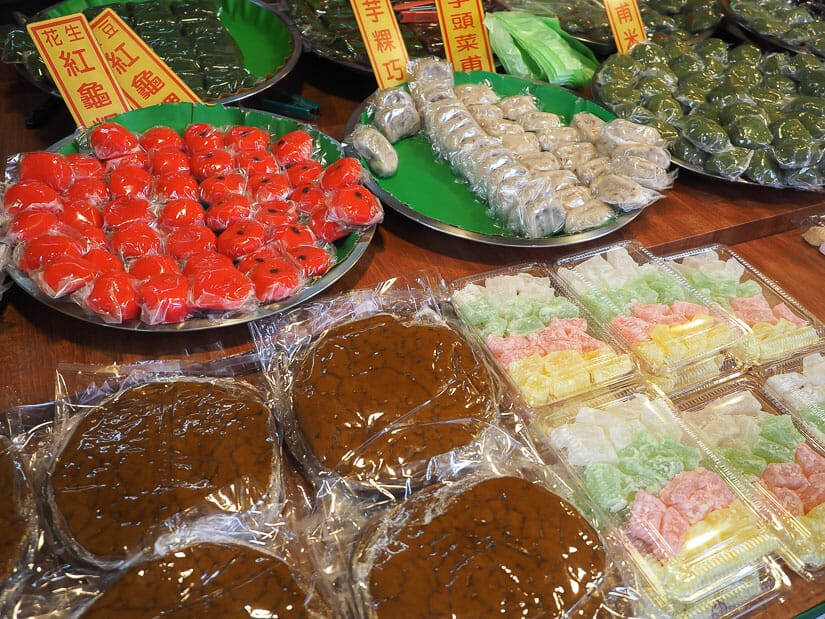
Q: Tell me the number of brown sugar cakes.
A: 5